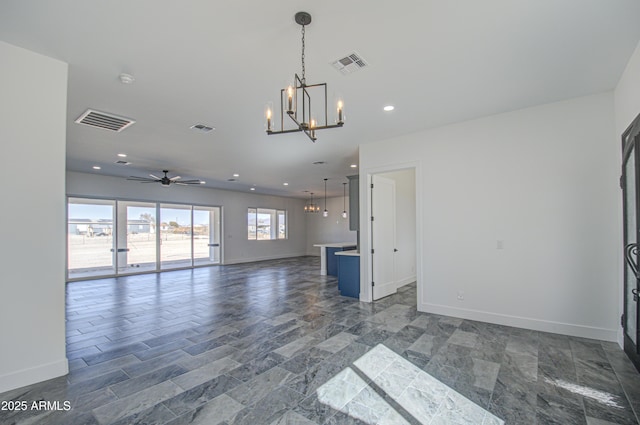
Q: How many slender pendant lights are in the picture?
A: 2